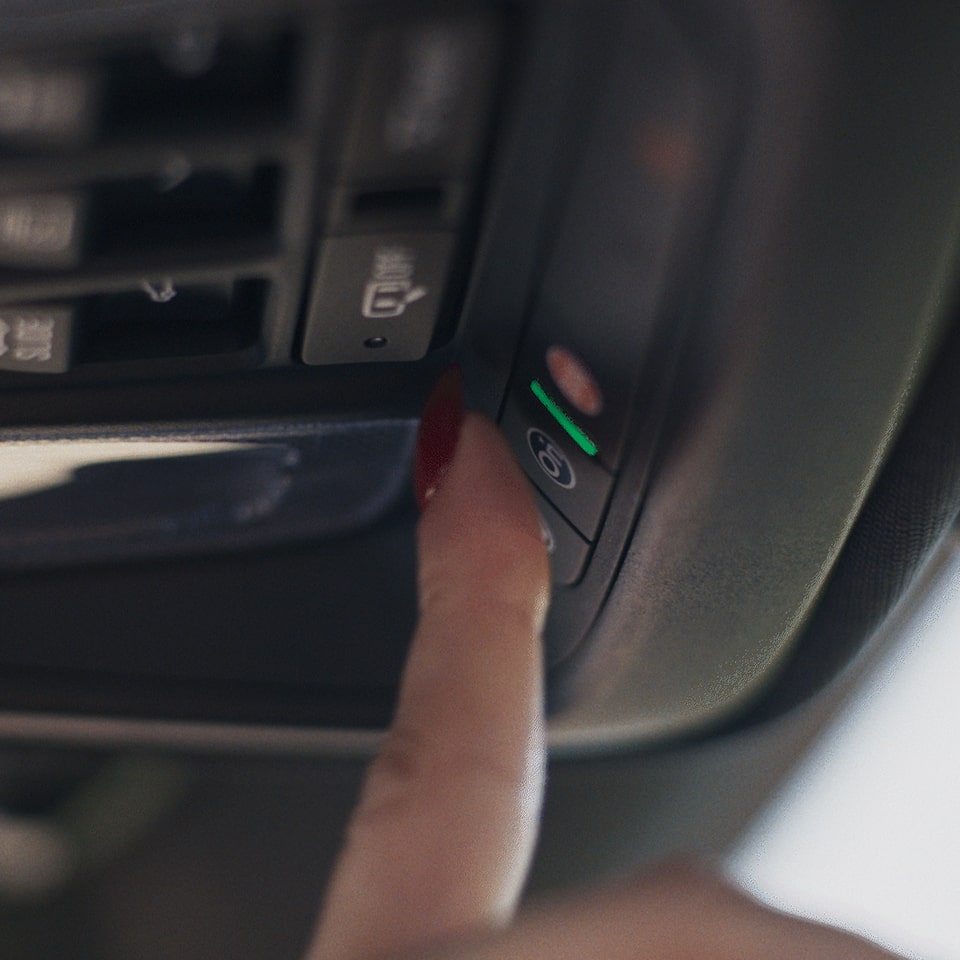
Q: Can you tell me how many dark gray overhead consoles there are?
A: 1